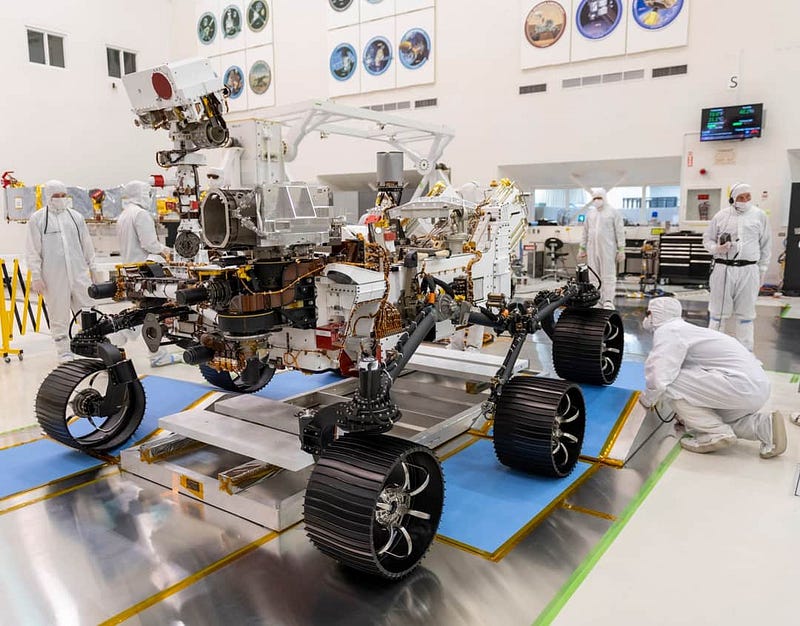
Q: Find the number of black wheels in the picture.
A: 5